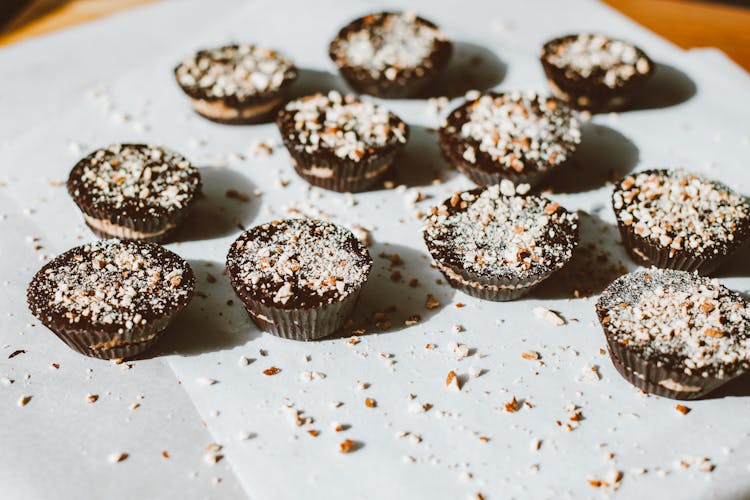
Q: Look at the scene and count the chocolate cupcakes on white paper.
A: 11